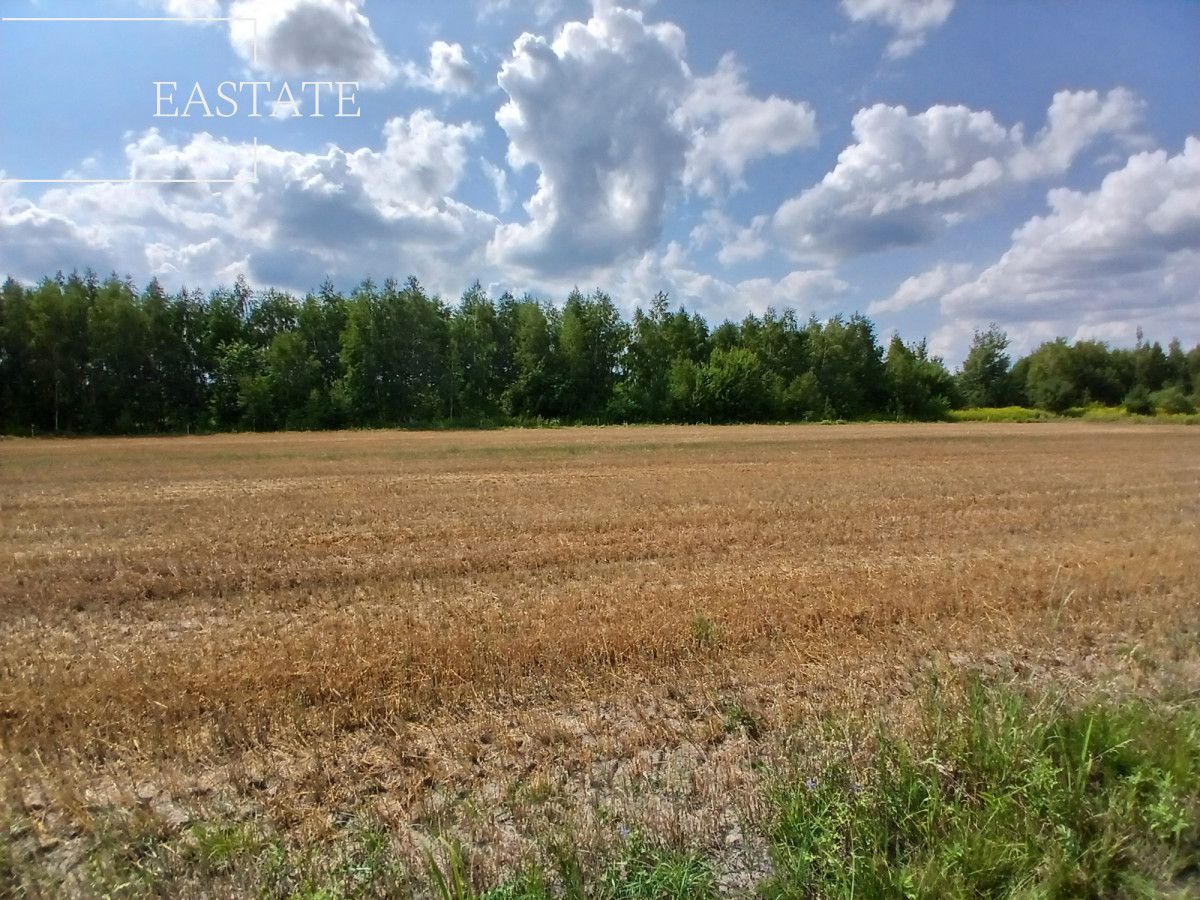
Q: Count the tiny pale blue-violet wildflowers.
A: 3